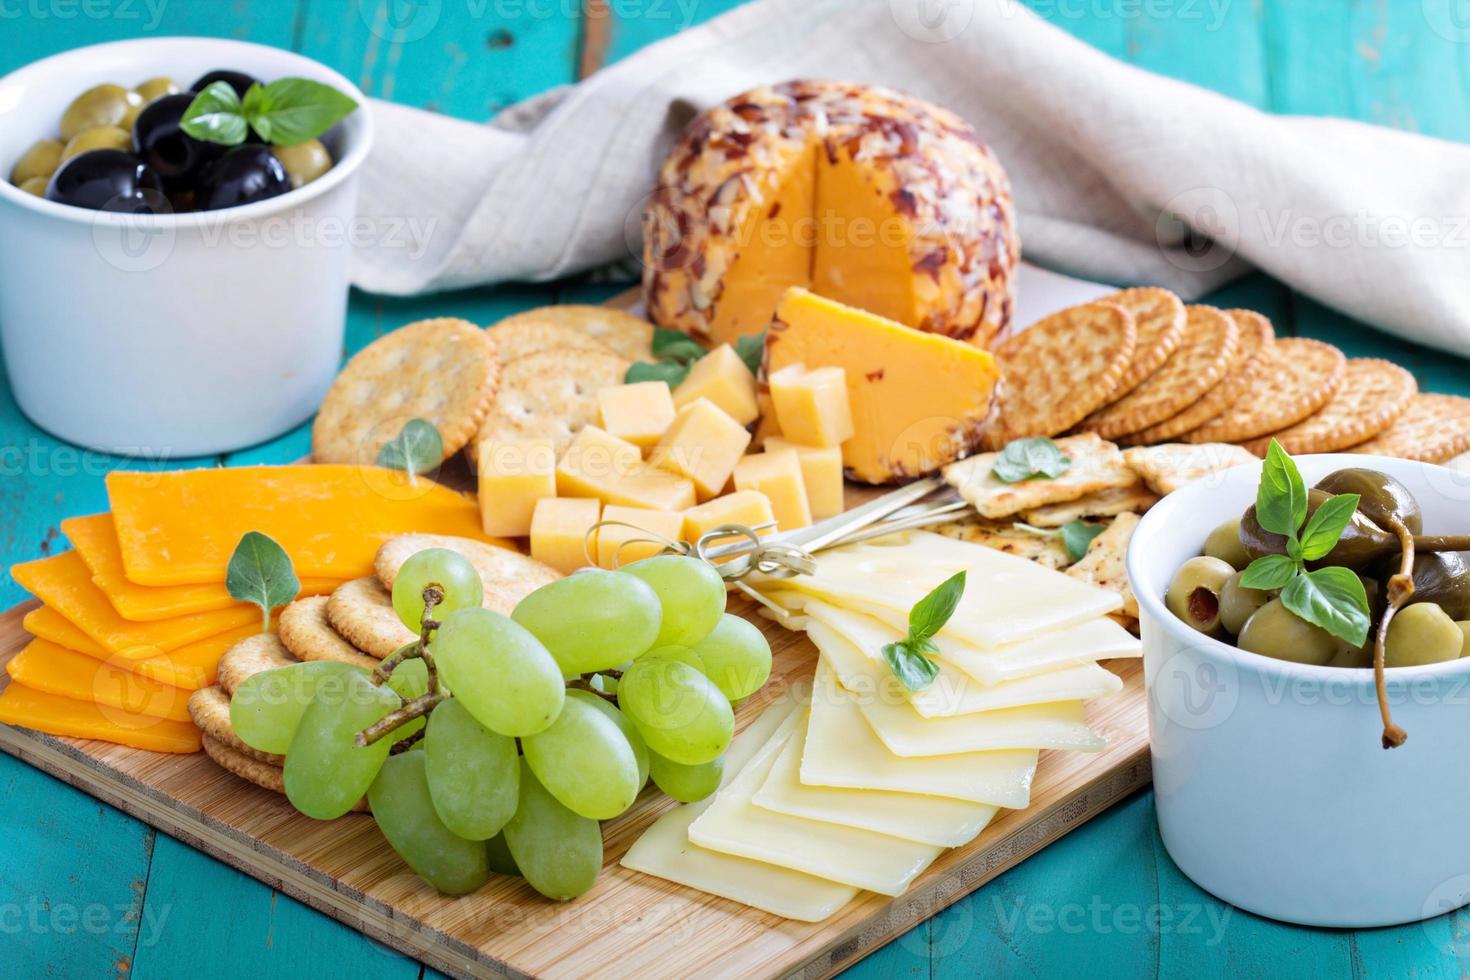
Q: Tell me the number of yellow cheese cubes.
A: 12